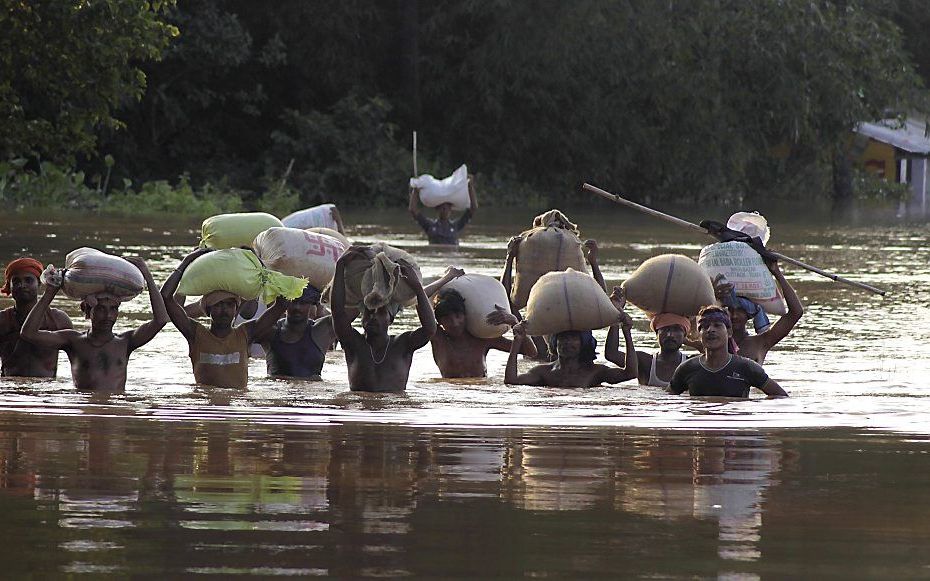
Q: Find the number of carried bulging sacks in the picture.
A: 13